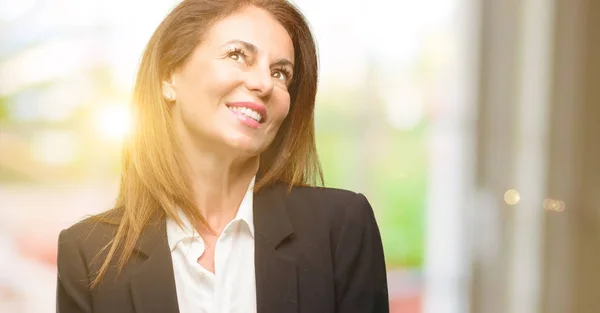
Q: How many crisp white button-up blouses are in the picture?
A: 1